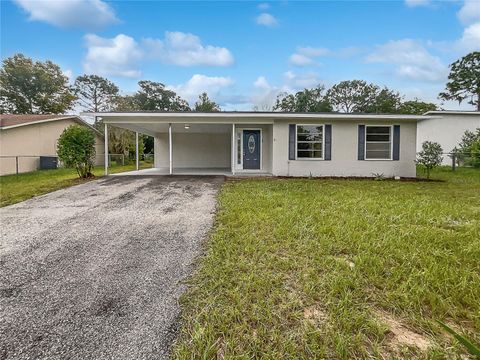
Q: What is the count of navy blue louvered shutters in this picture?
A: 4